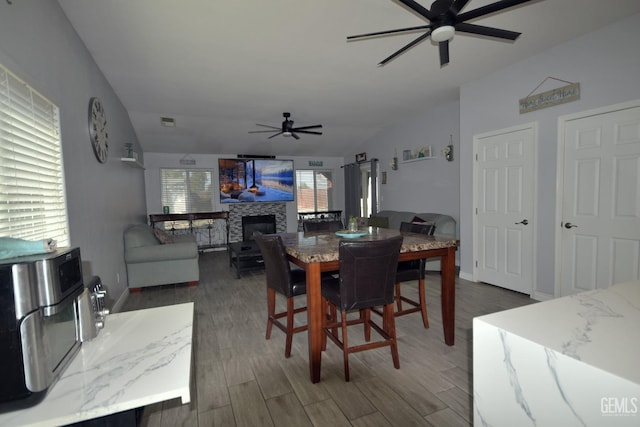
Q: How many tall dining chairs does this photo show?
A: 4